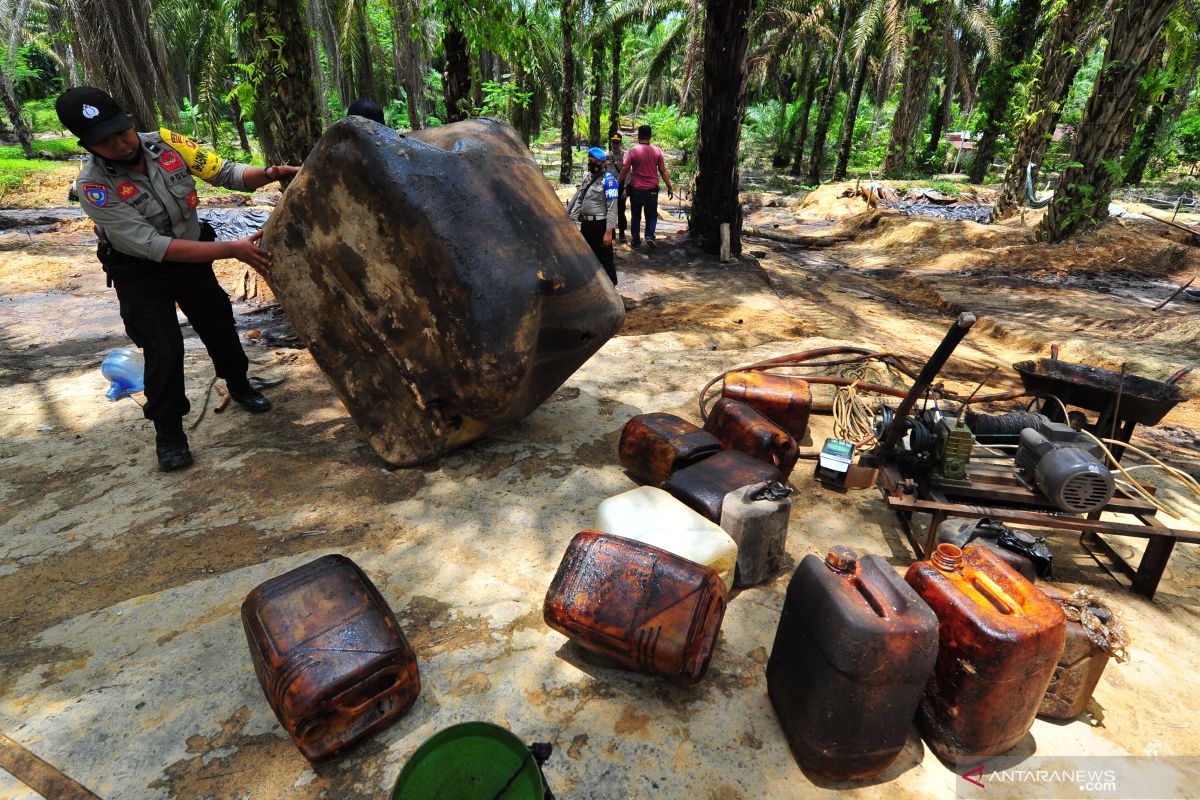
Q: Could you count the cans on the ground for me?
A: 12